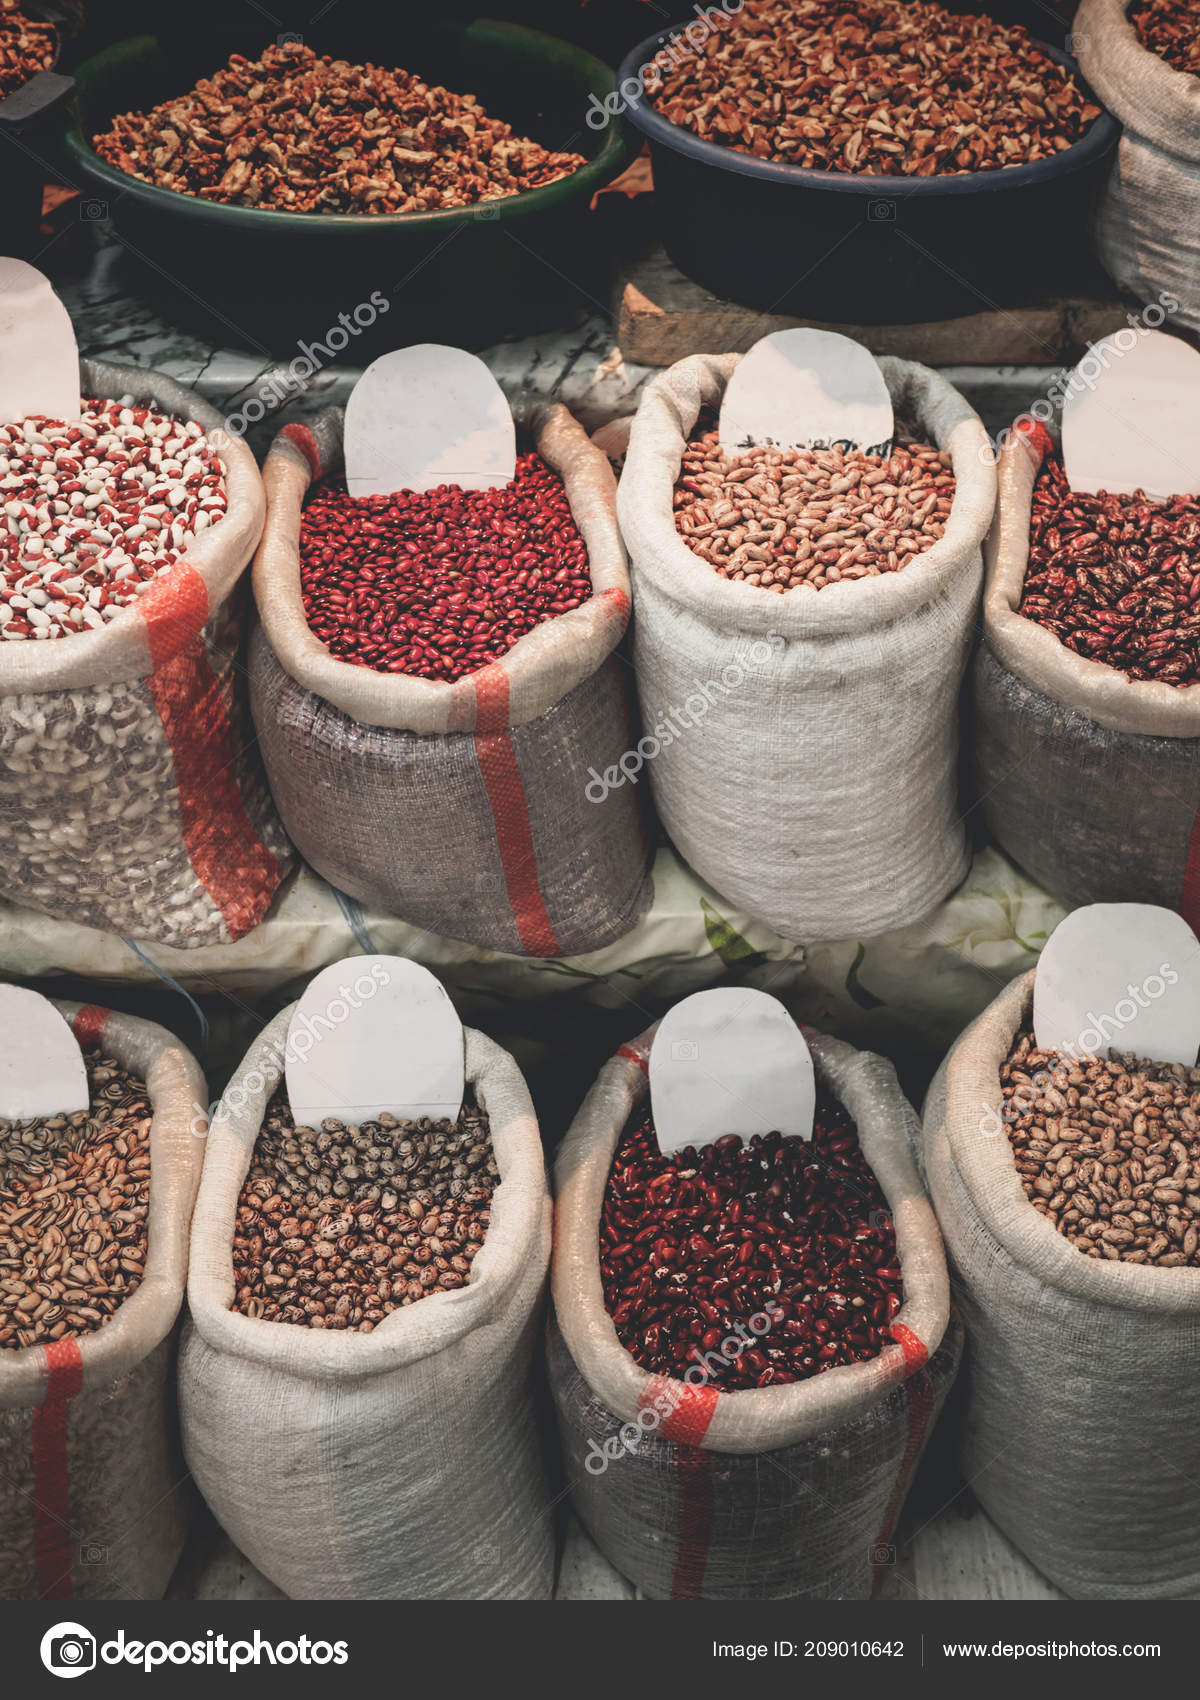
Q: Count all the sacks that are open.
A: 9